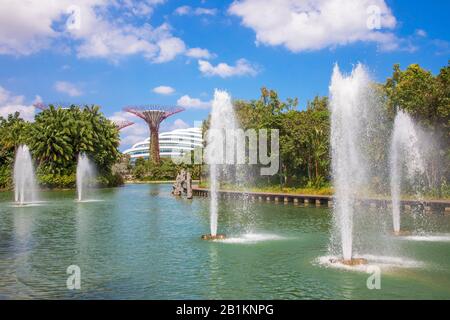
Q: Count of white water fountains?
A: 5